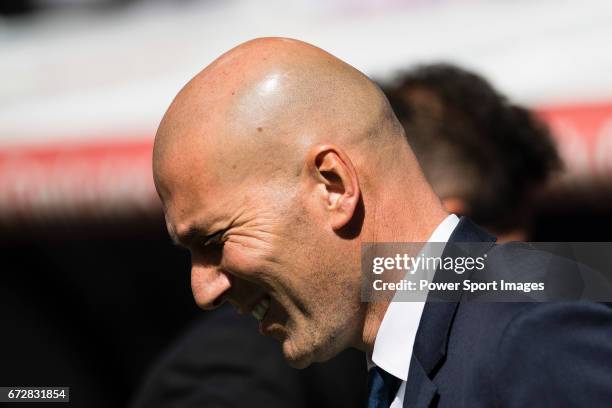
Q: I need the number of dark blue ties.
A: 1